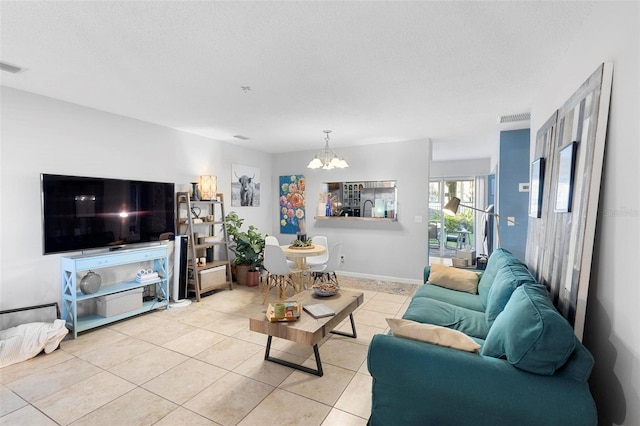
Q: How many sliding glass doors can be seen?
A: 1